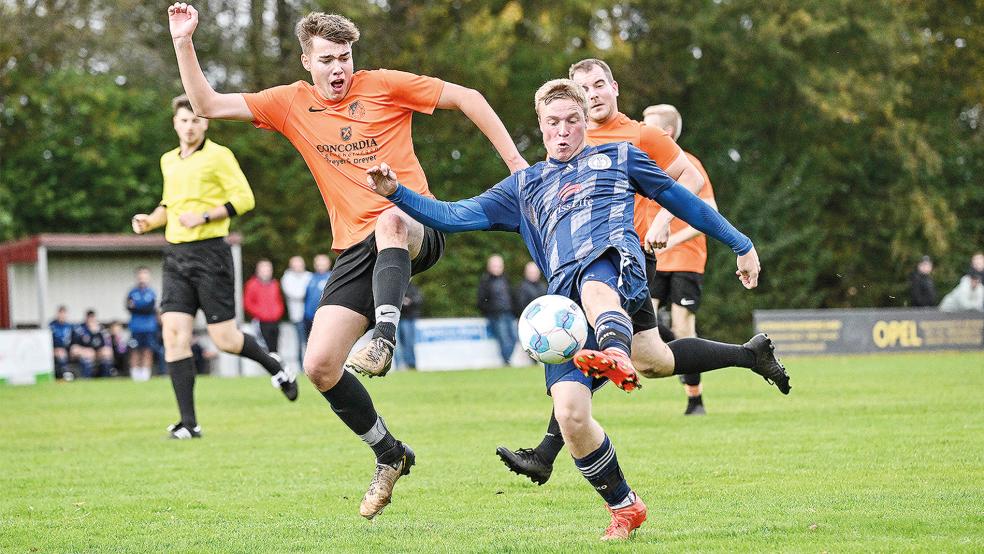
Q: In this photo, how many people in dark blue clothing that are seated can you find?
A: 2